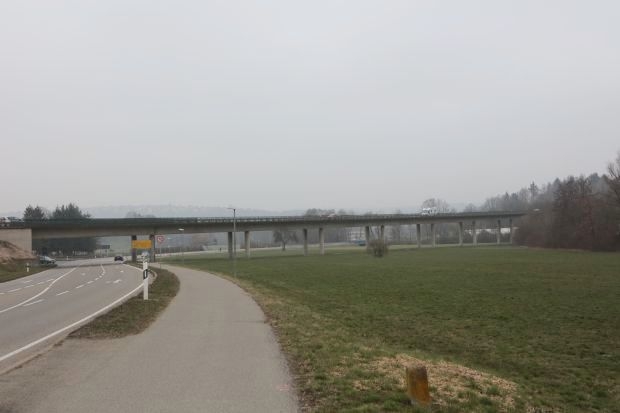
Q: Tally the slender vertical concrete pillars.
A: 14